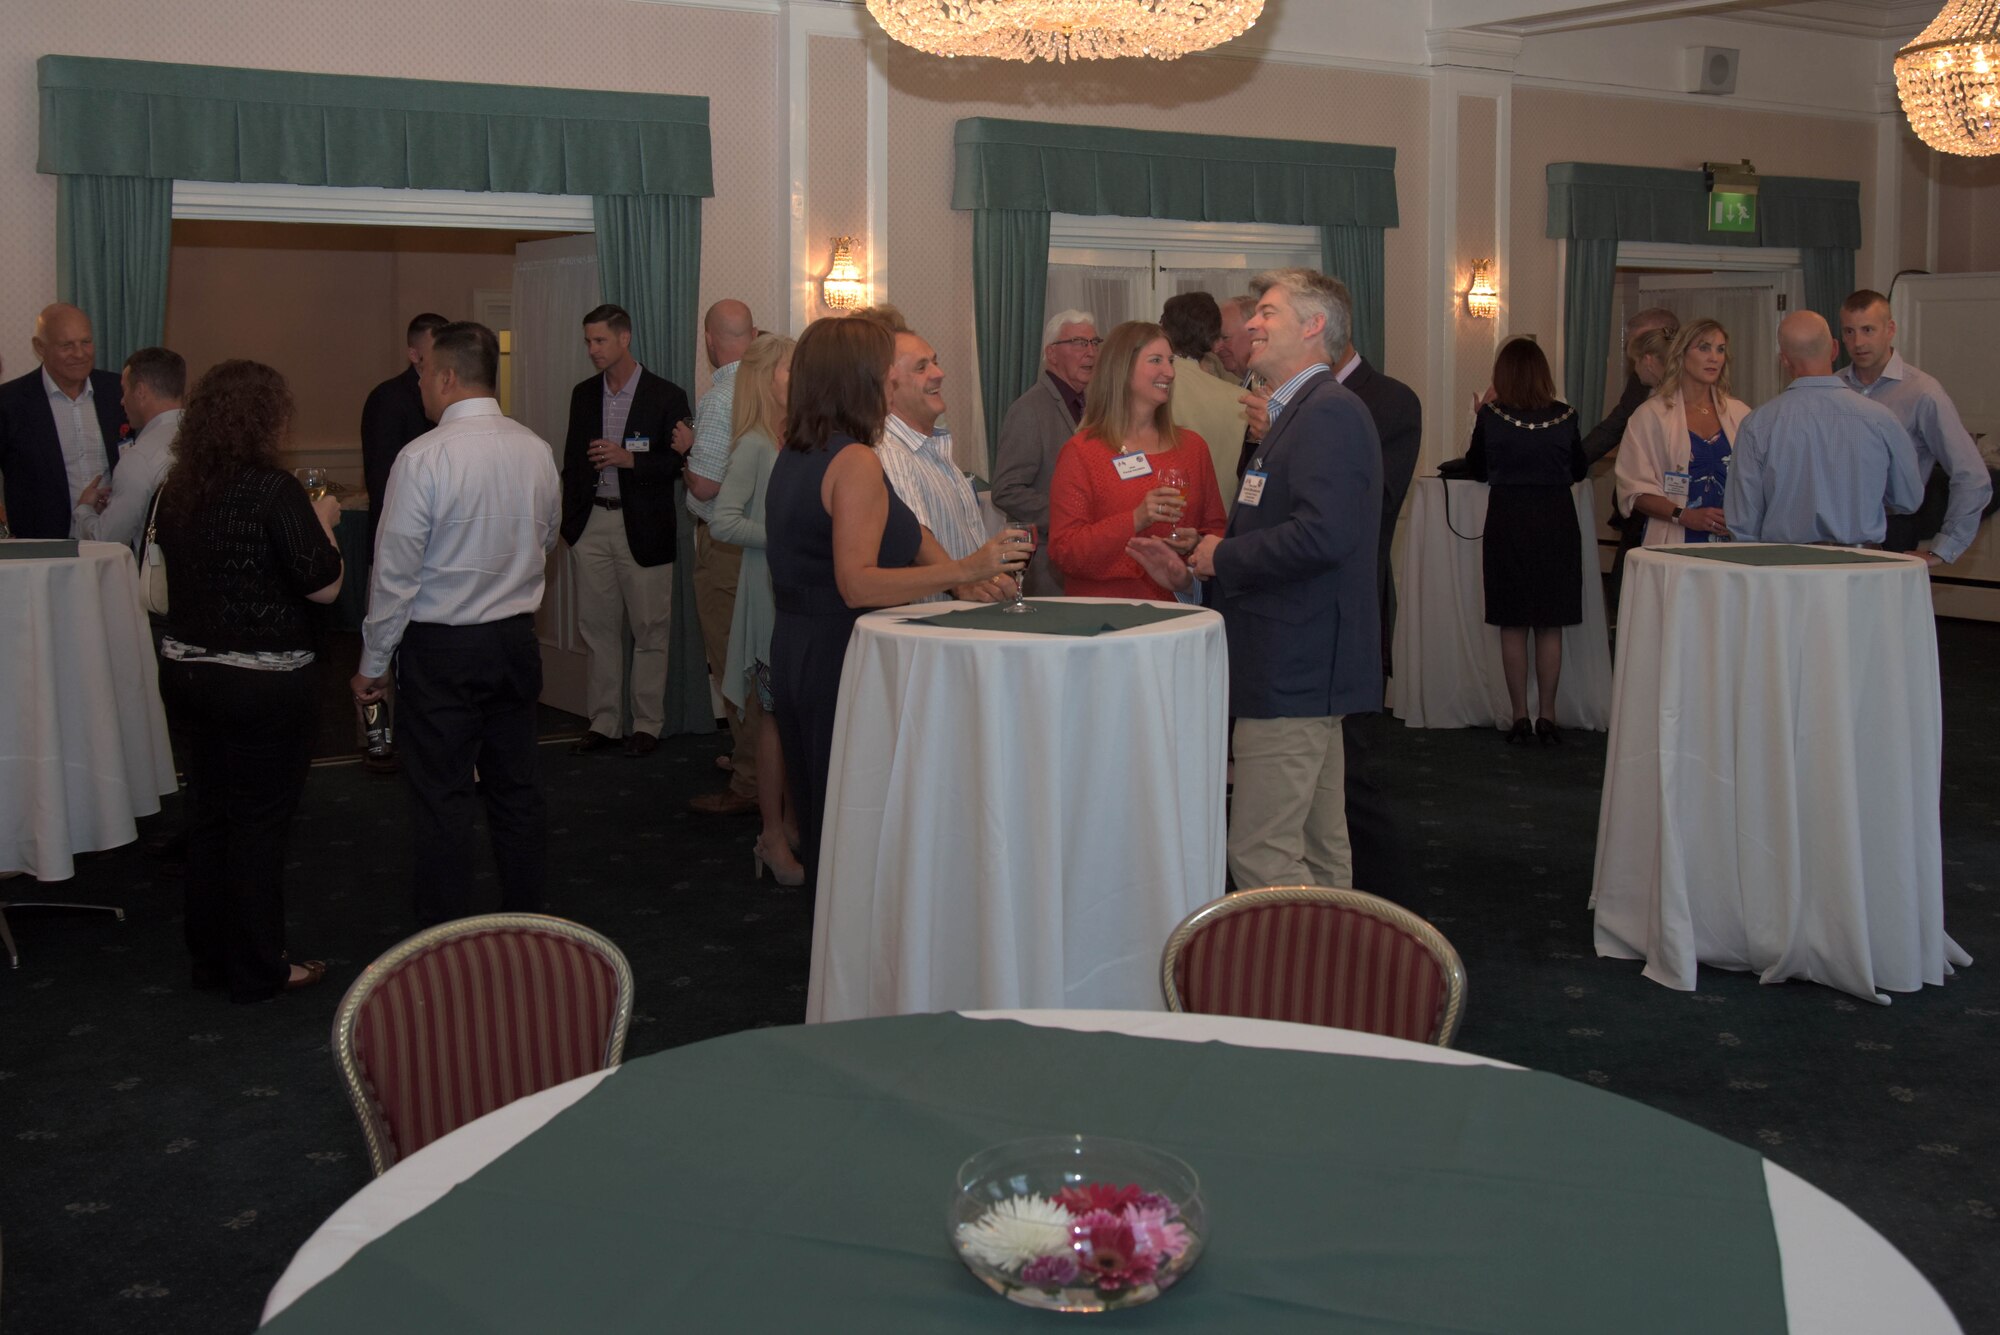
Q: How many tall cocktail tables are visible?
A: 4